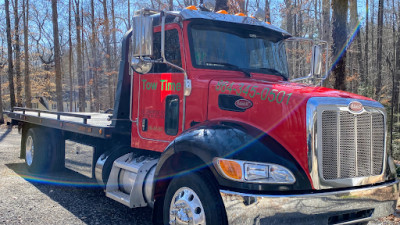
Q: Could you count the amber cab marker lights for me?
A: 5